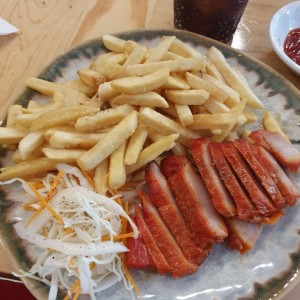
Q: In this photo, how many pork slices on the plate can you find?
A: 12